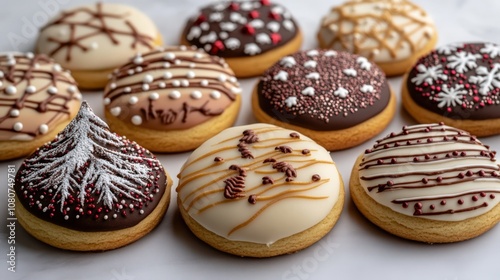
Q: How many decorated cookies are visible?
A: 10